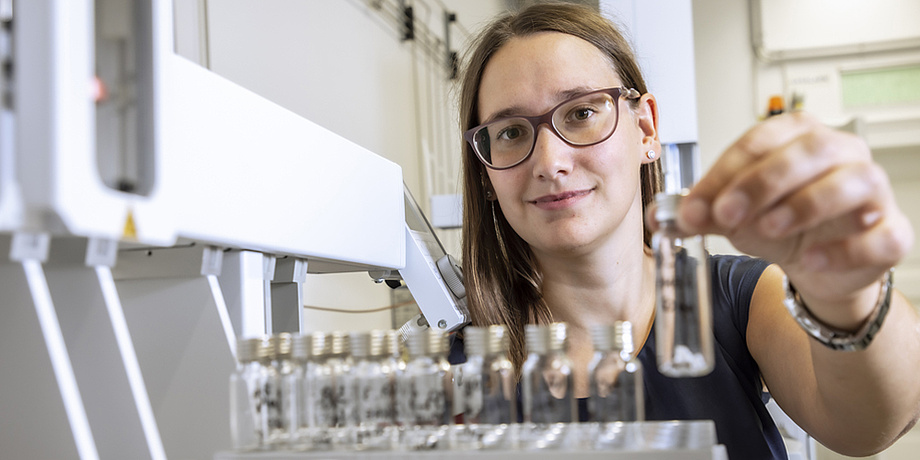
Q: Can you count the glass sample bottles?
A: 11